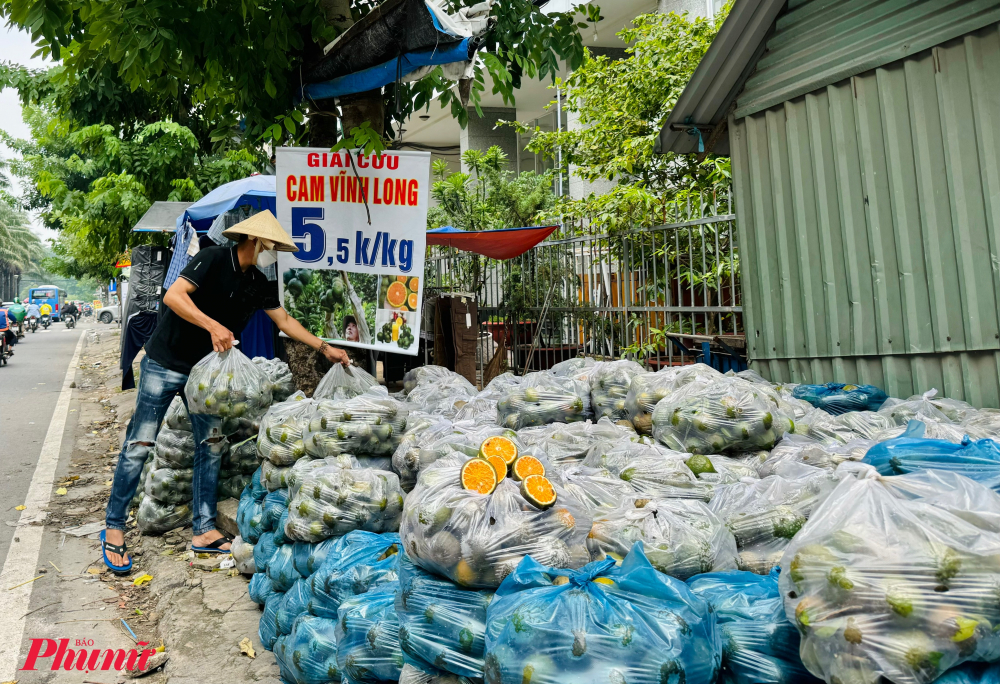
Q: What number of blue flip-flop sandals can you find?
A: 2